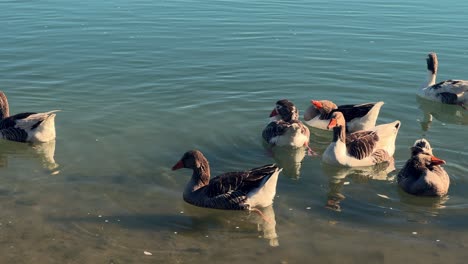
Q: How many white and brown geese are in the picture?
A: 7